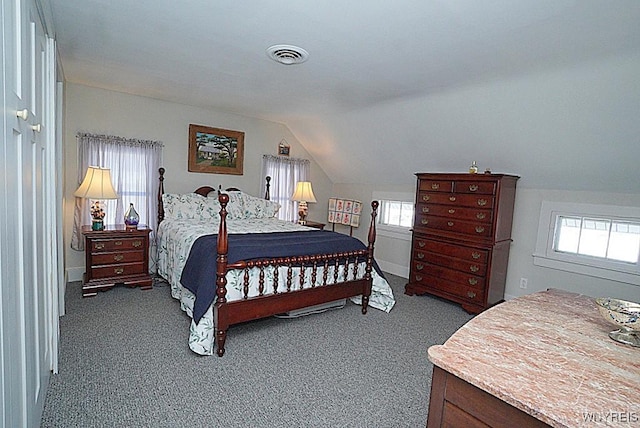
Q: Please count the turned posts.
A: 4